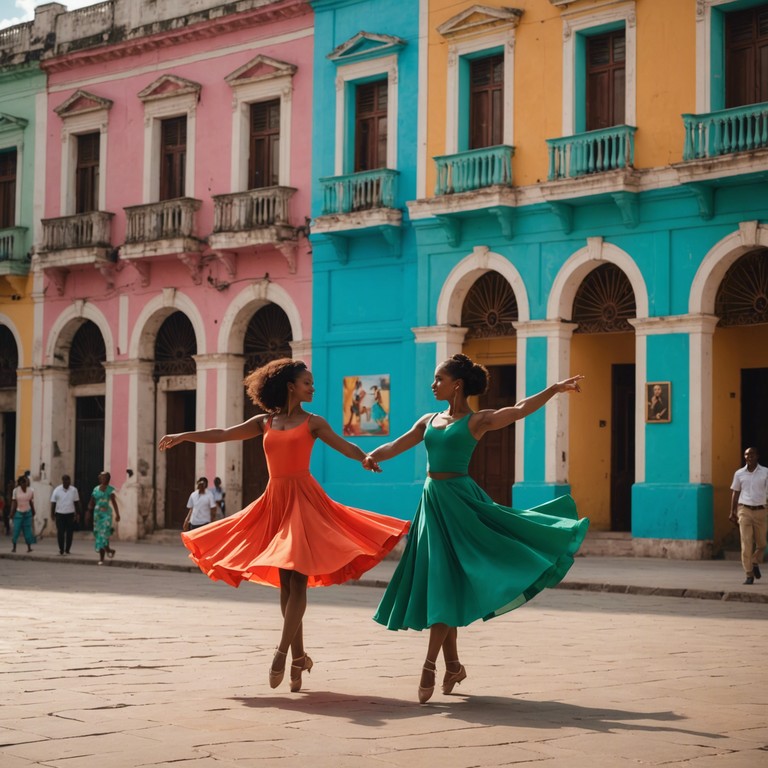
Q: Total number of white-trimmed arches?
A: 7